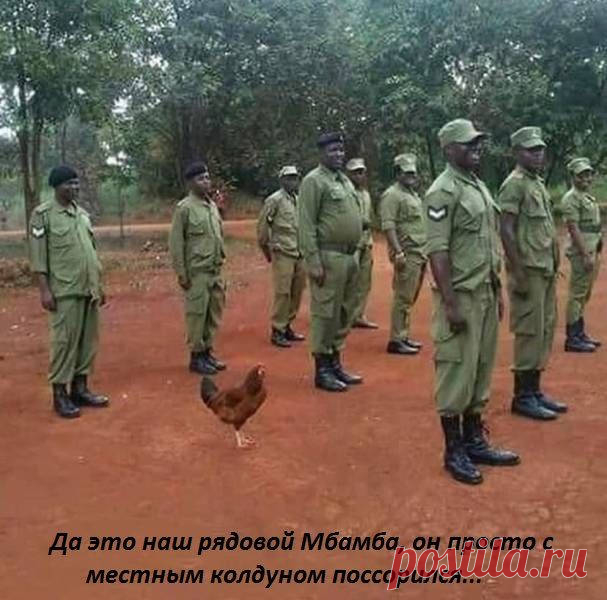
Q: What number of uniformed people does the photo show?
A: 9